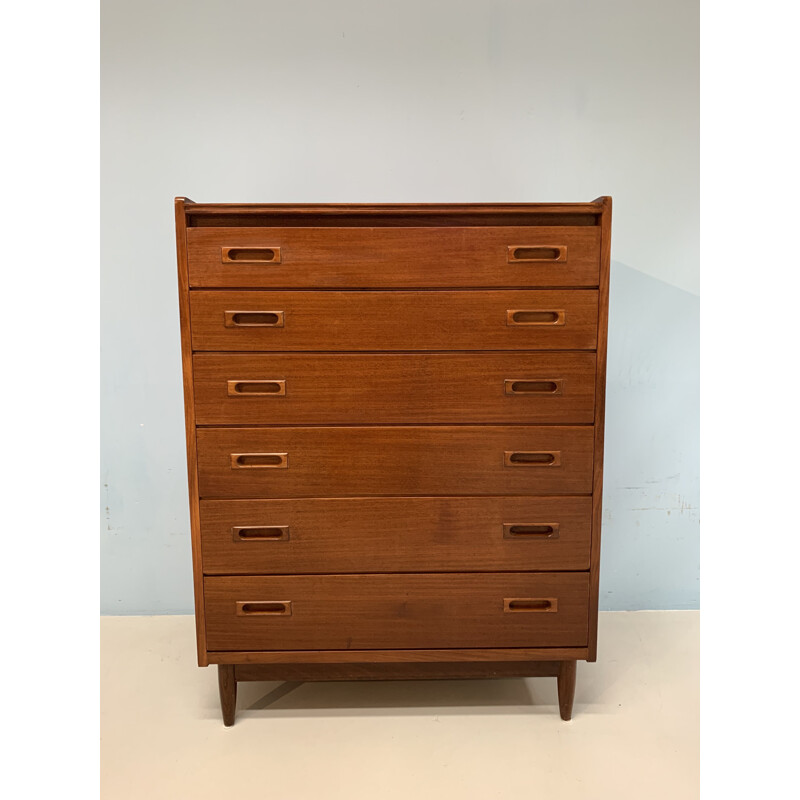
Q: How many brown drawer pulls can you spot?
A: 12